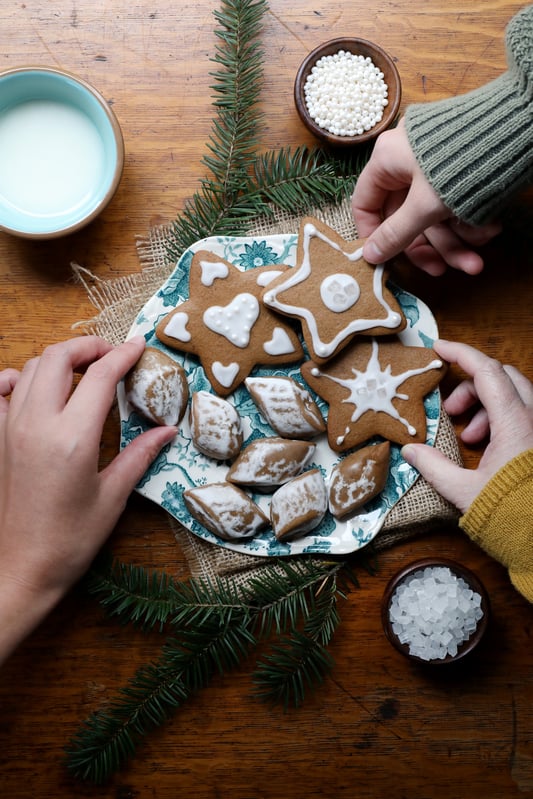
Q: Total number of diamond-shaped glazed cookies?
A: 7